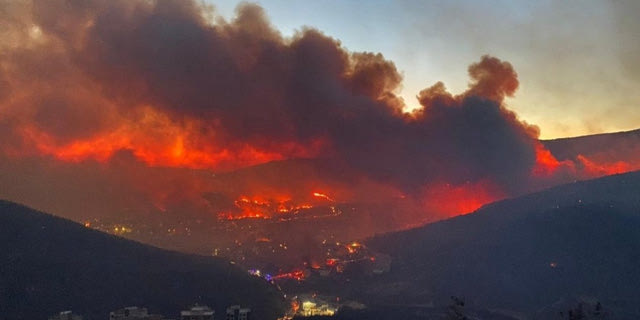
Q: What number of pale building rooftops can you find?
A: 4